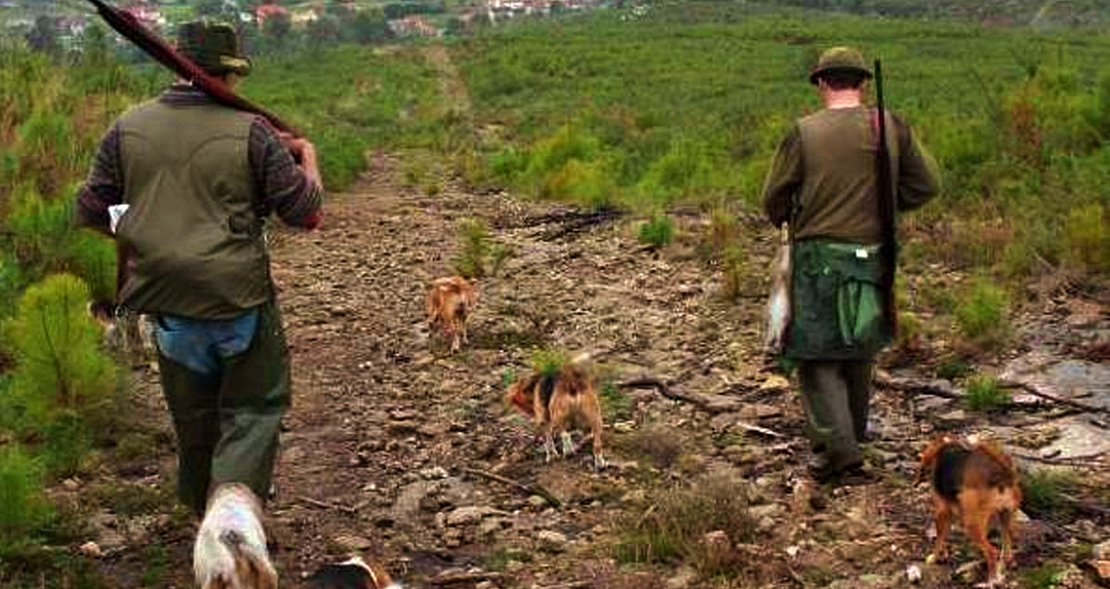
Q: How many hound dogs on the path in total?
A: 5